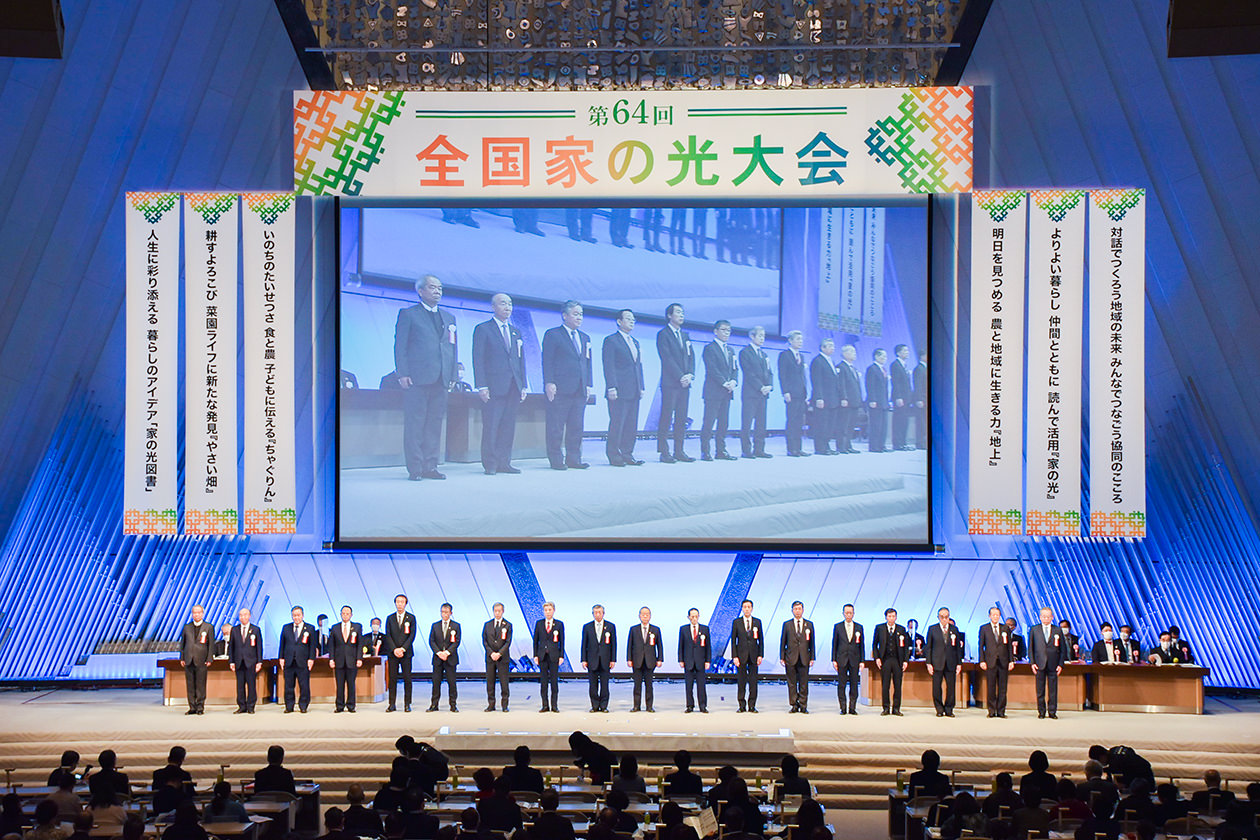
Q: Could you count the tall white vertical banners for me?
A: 6